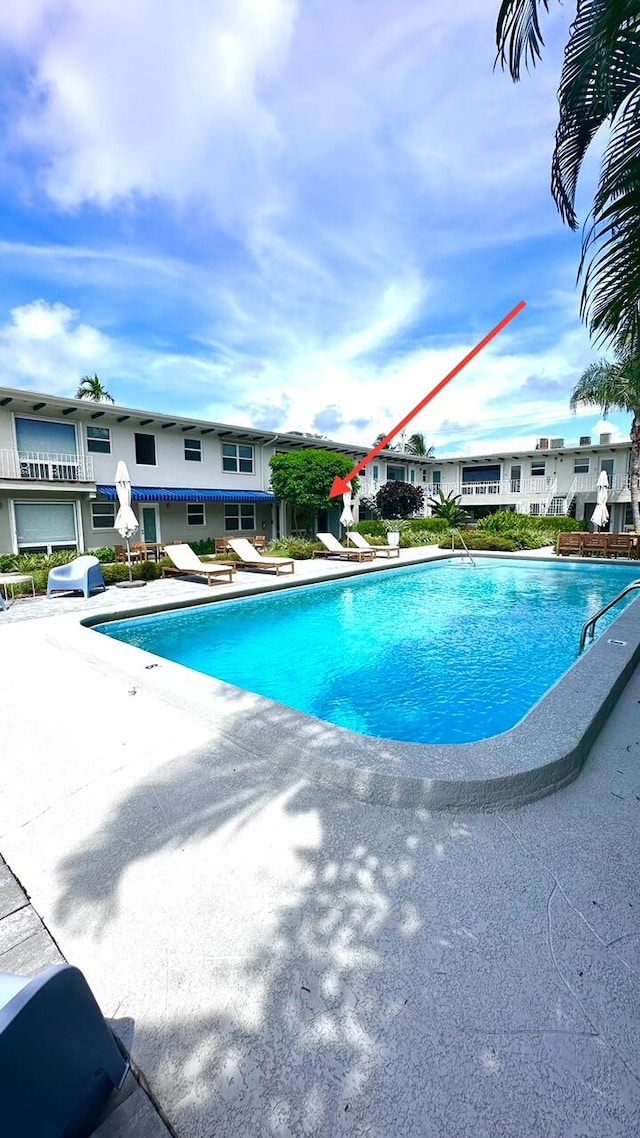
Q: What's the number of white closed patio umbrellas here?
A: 3